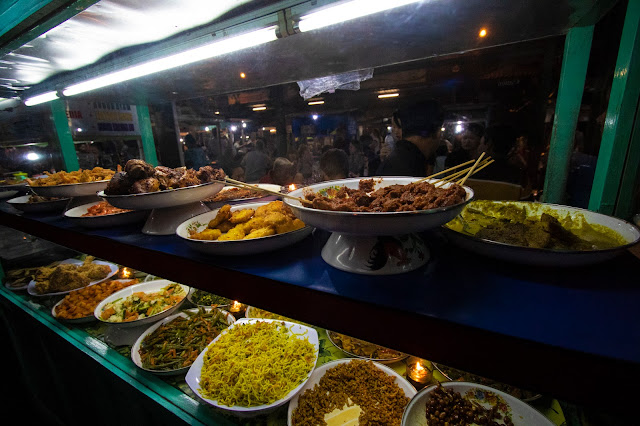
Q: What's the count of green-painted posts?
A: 4